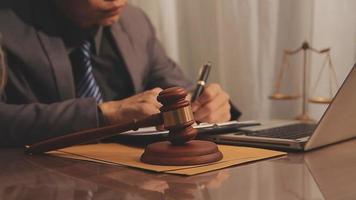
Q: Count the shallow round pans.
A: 2